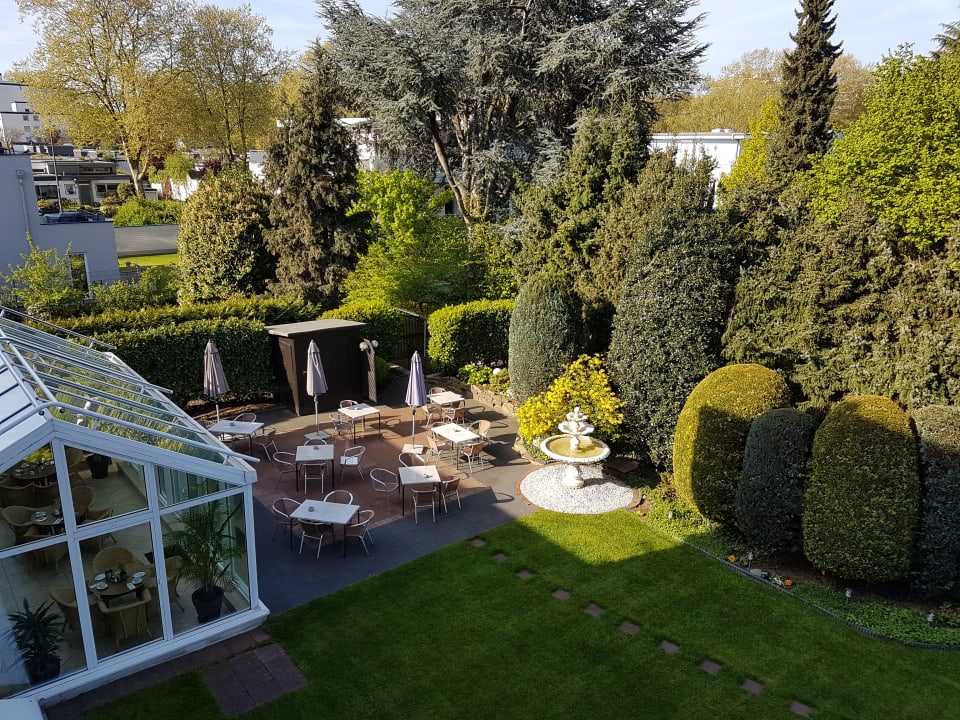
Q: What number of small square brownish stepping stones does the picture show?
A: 10